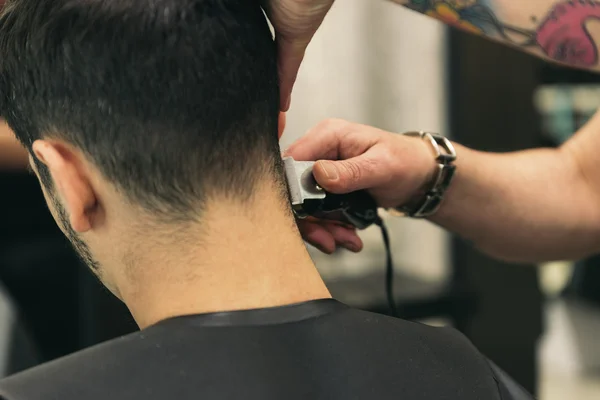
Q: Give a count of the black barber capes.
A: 1